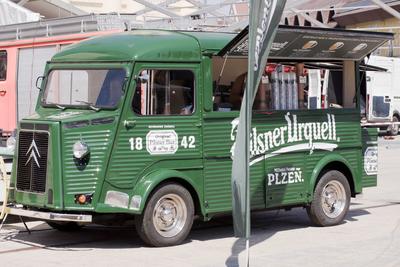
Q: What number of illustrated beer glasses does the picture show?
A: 3